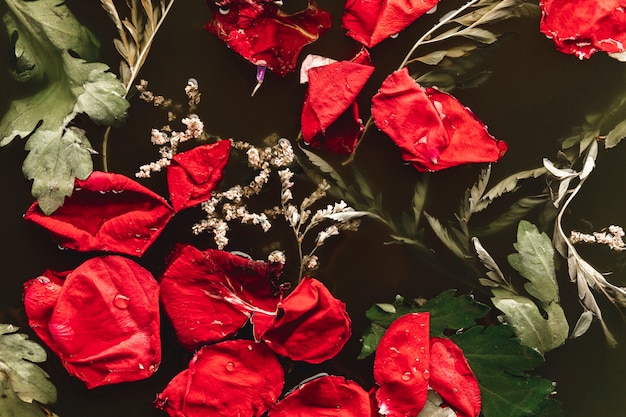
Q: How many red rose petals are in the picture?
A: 14